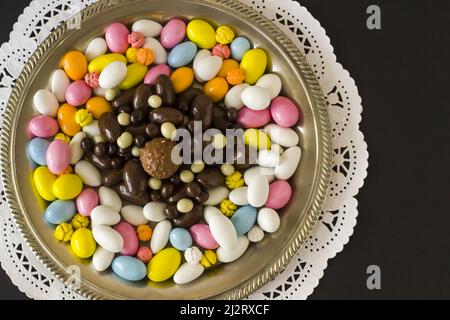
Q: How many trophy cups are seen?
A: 0